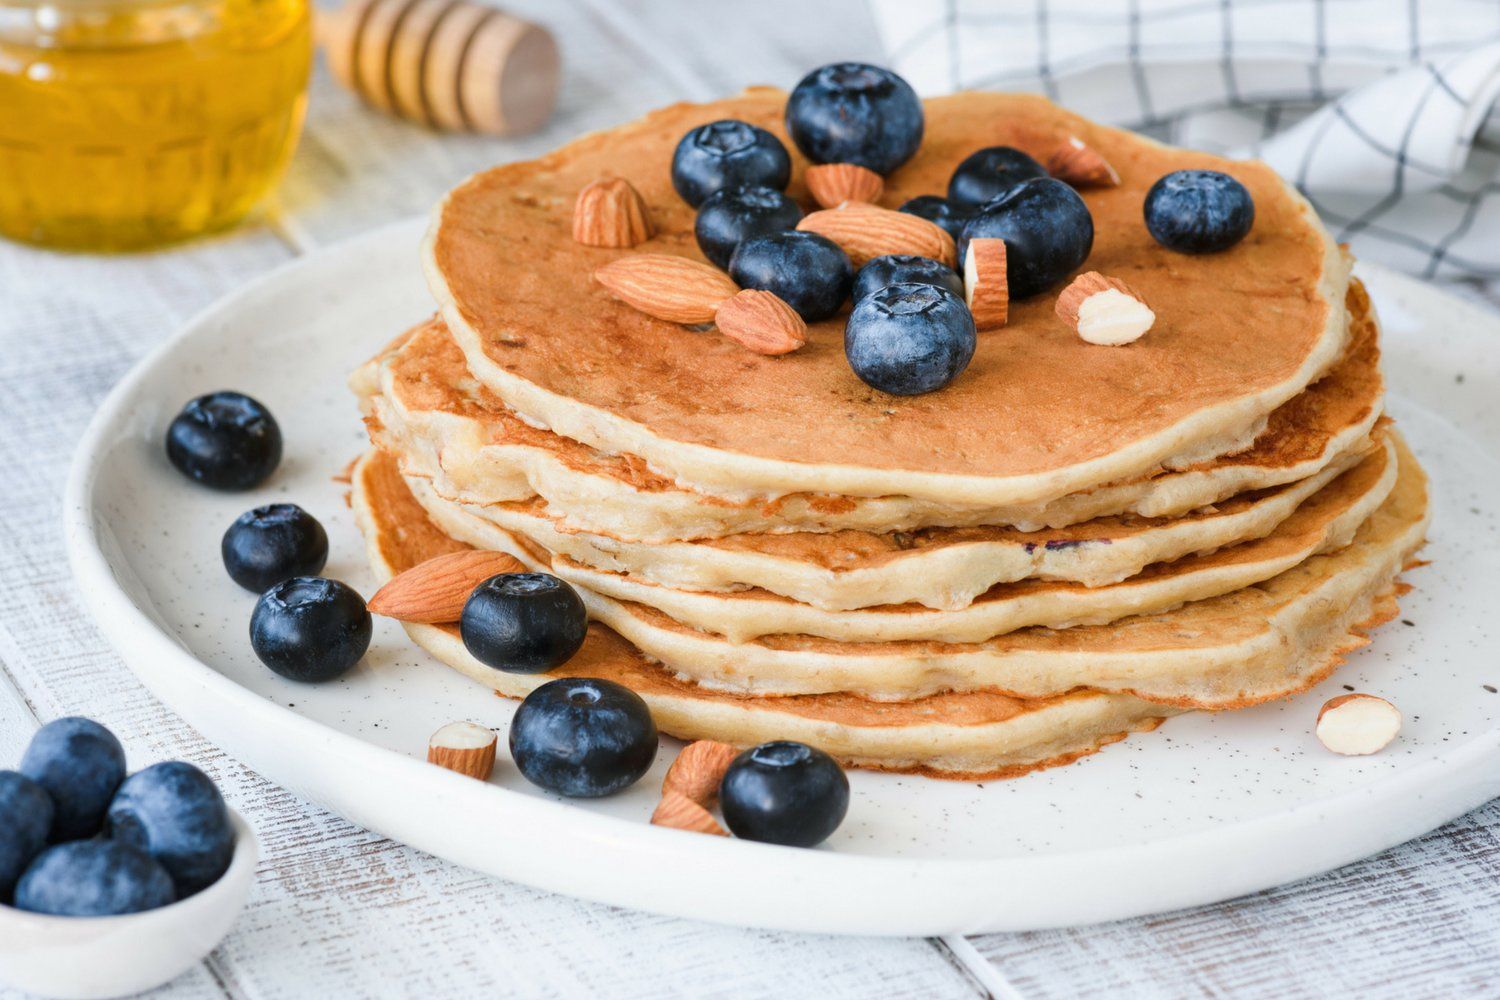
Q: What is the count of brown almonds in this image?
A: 13